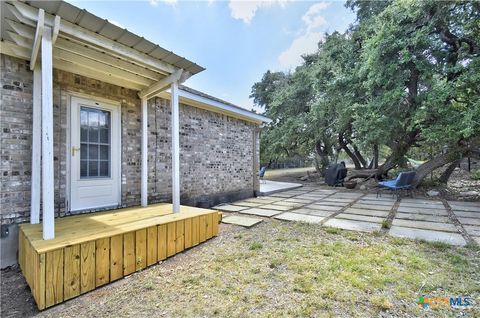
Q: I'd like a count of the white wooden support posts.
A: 4